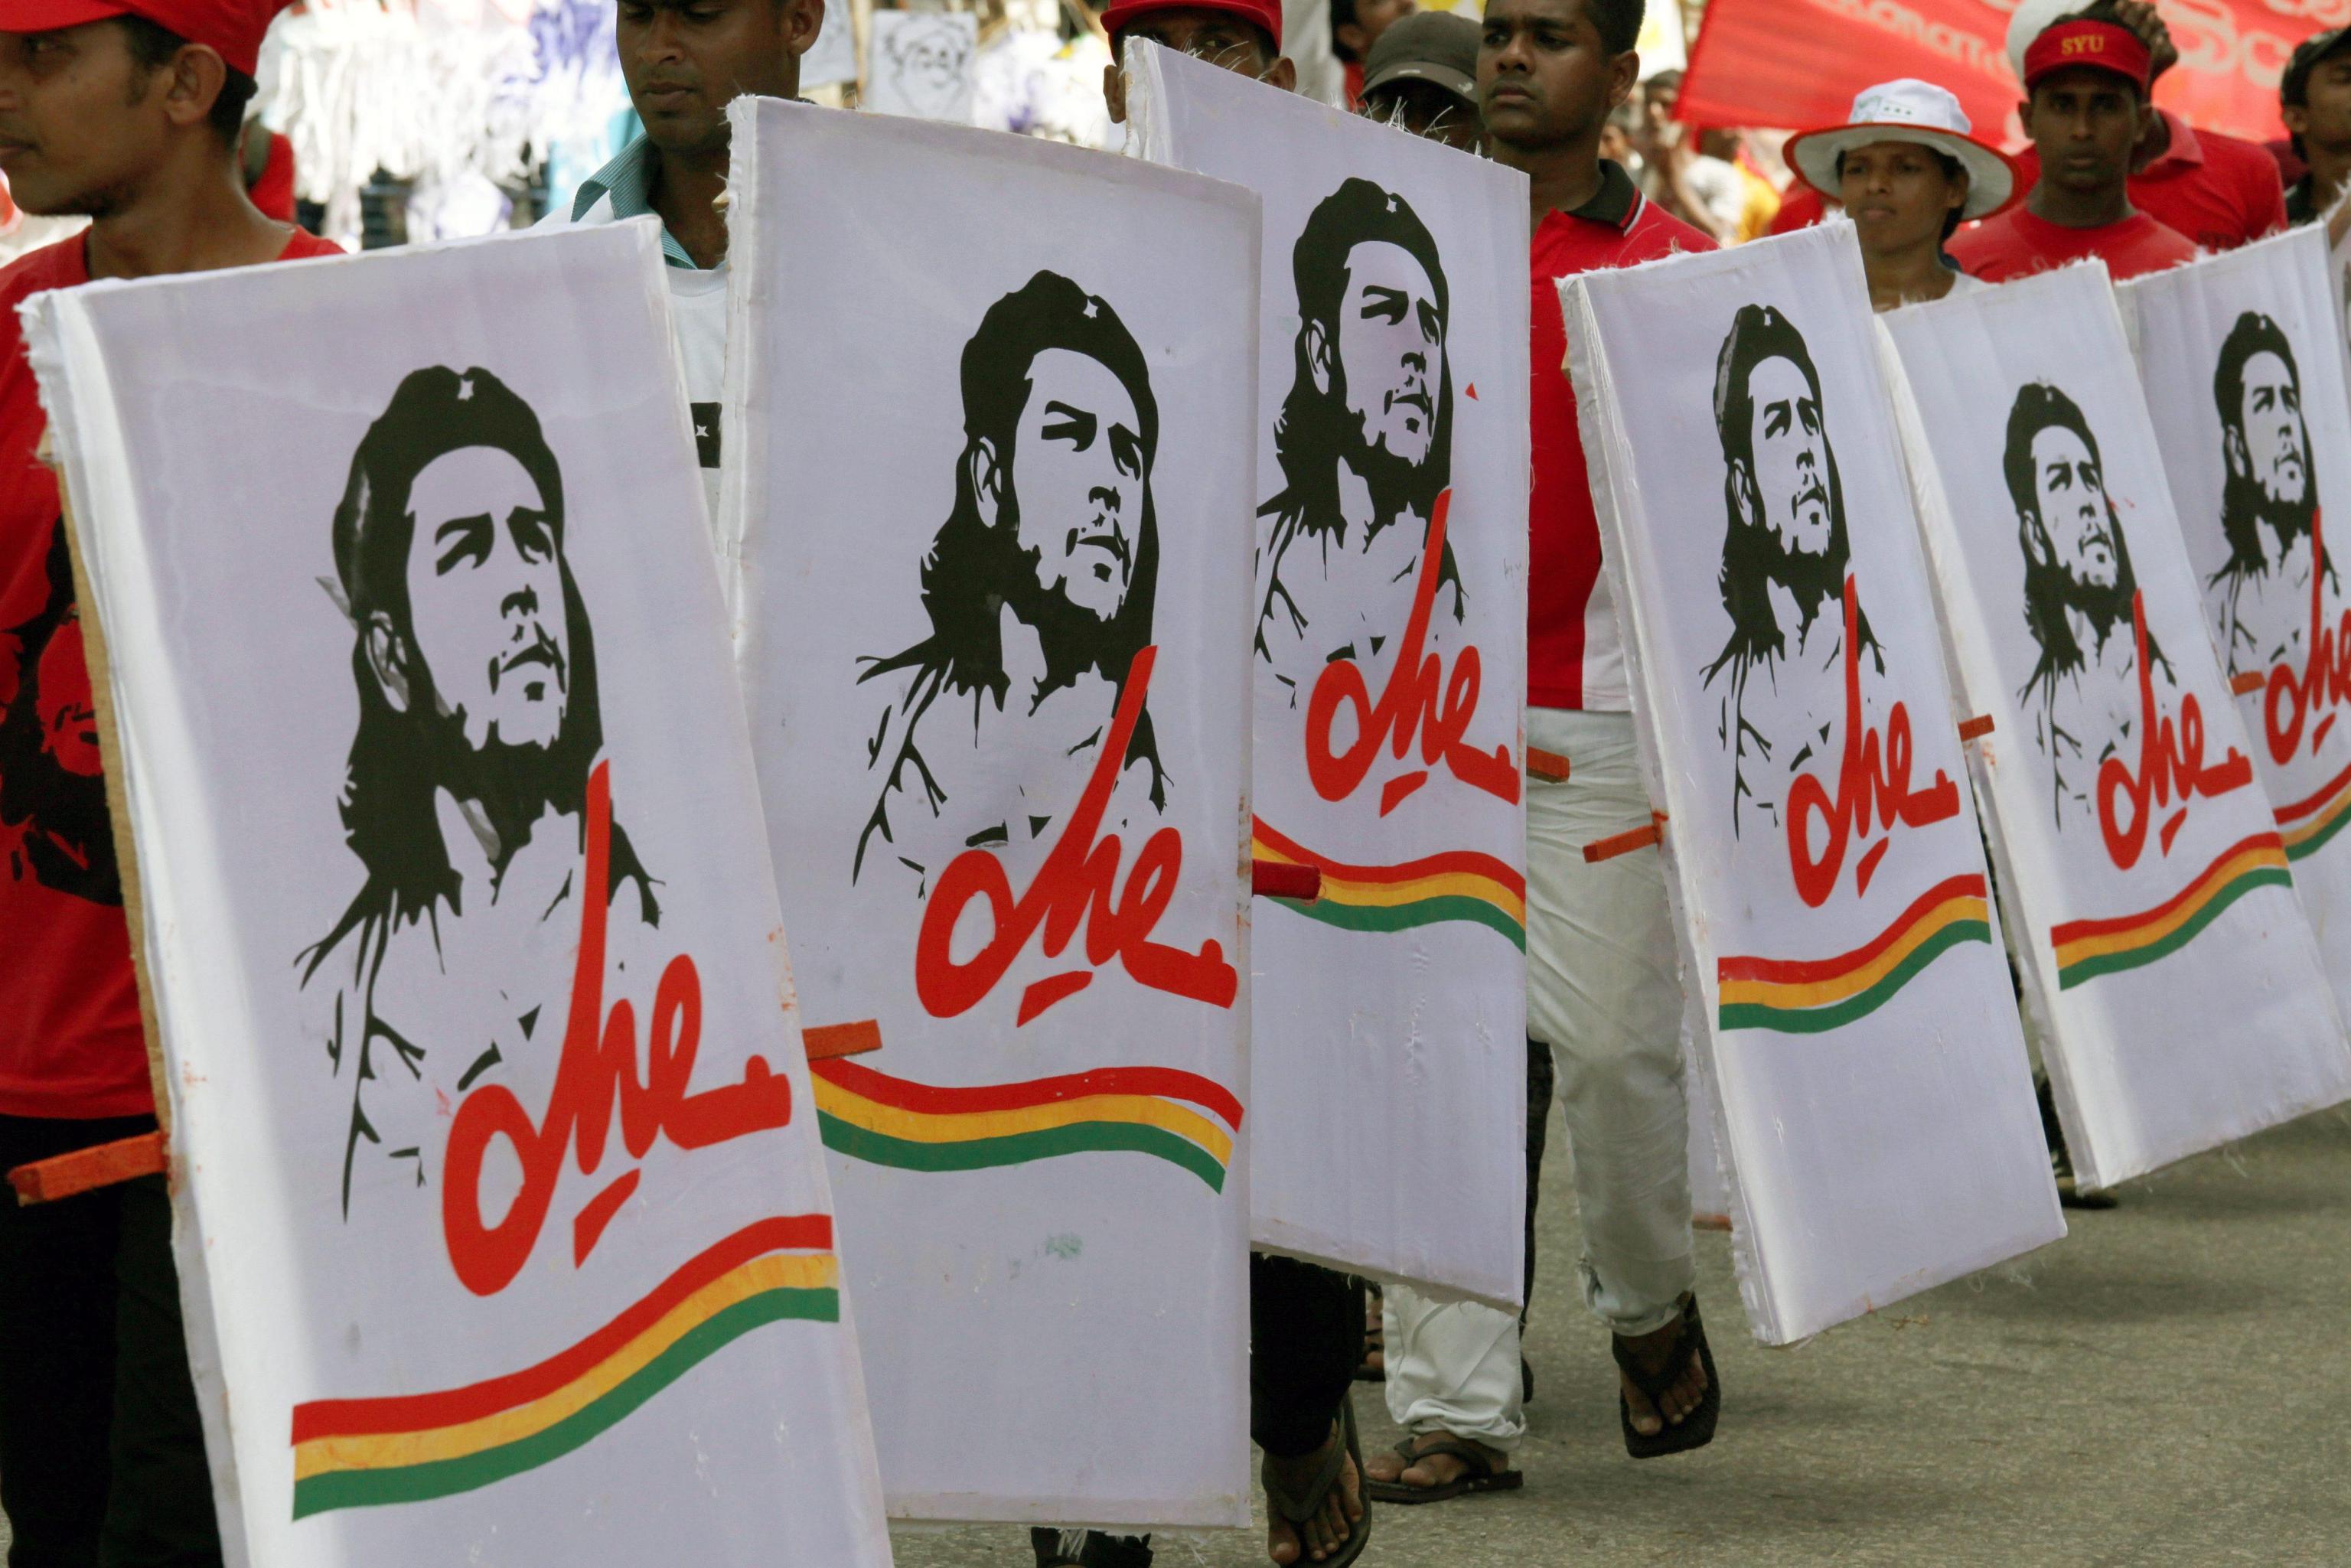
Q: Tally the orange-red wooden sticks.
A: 7